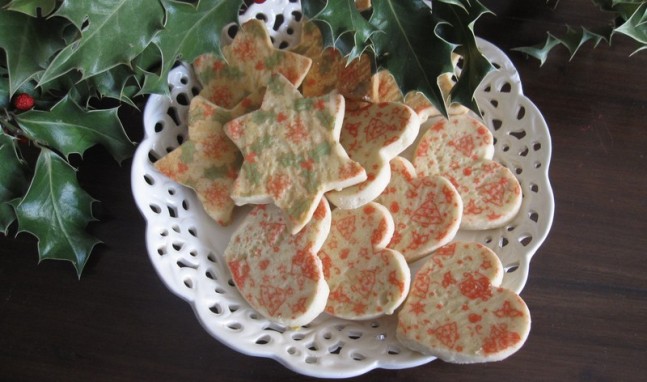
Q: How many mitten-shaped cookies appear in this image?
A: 0